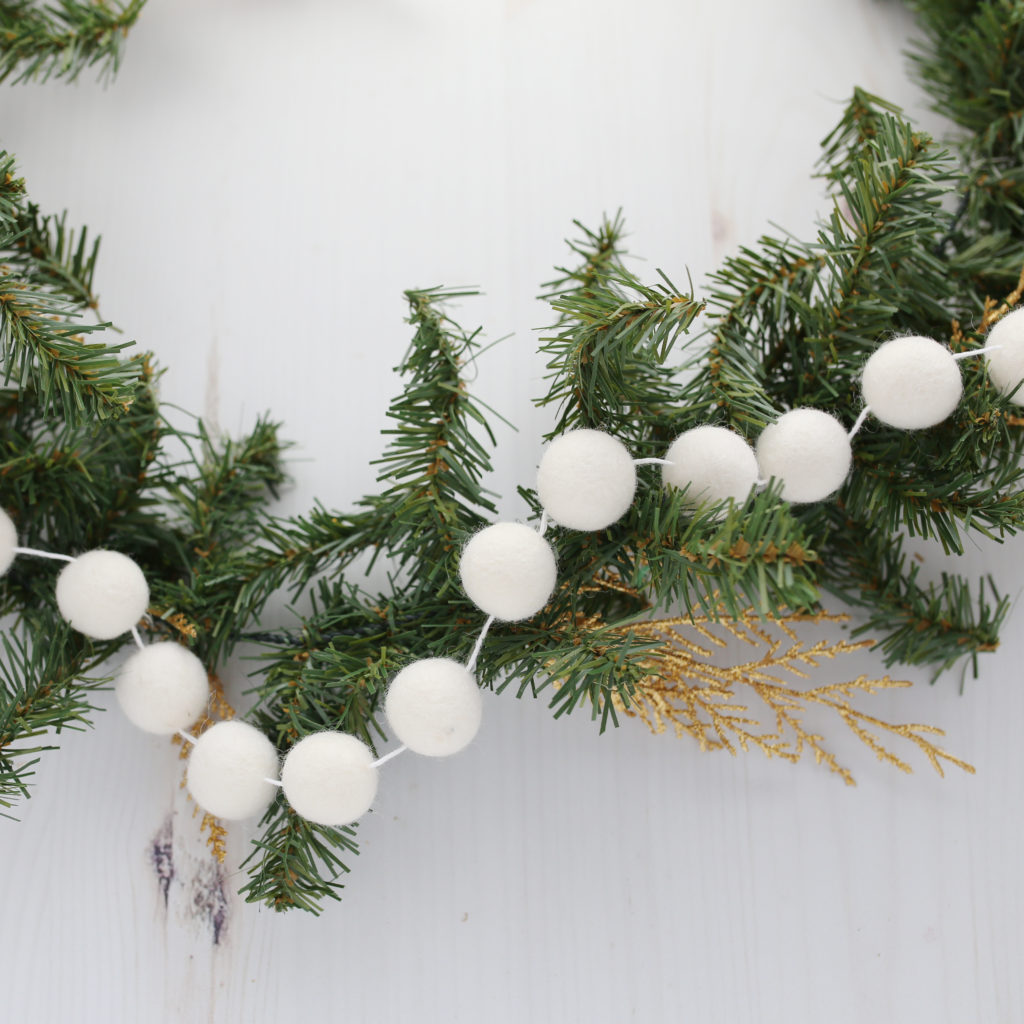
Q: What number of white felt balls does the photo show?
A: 12